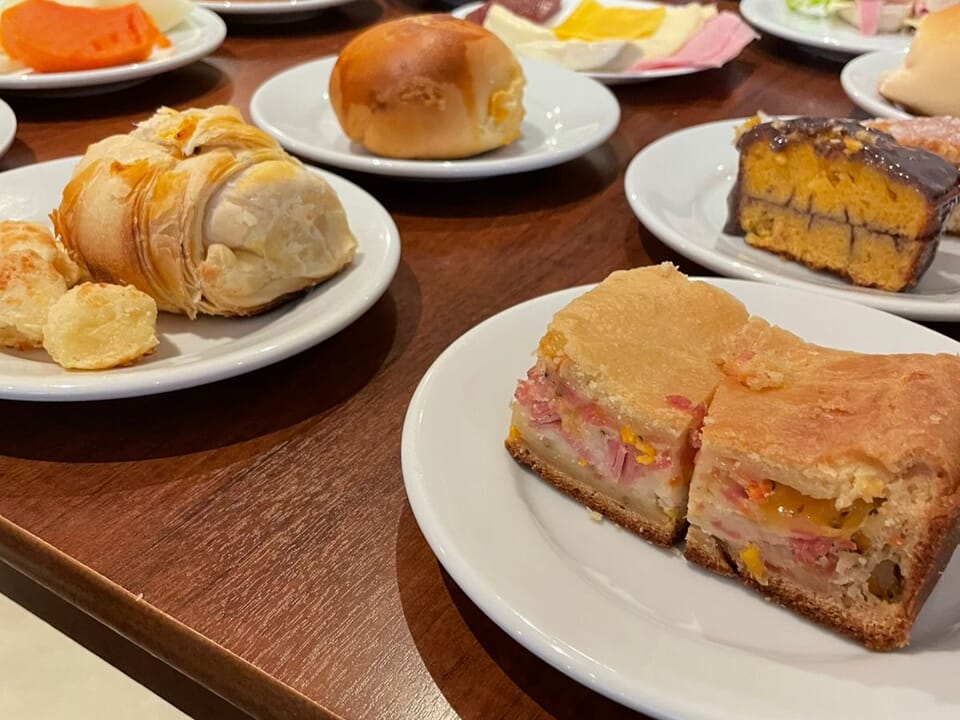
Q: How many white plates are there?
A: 10